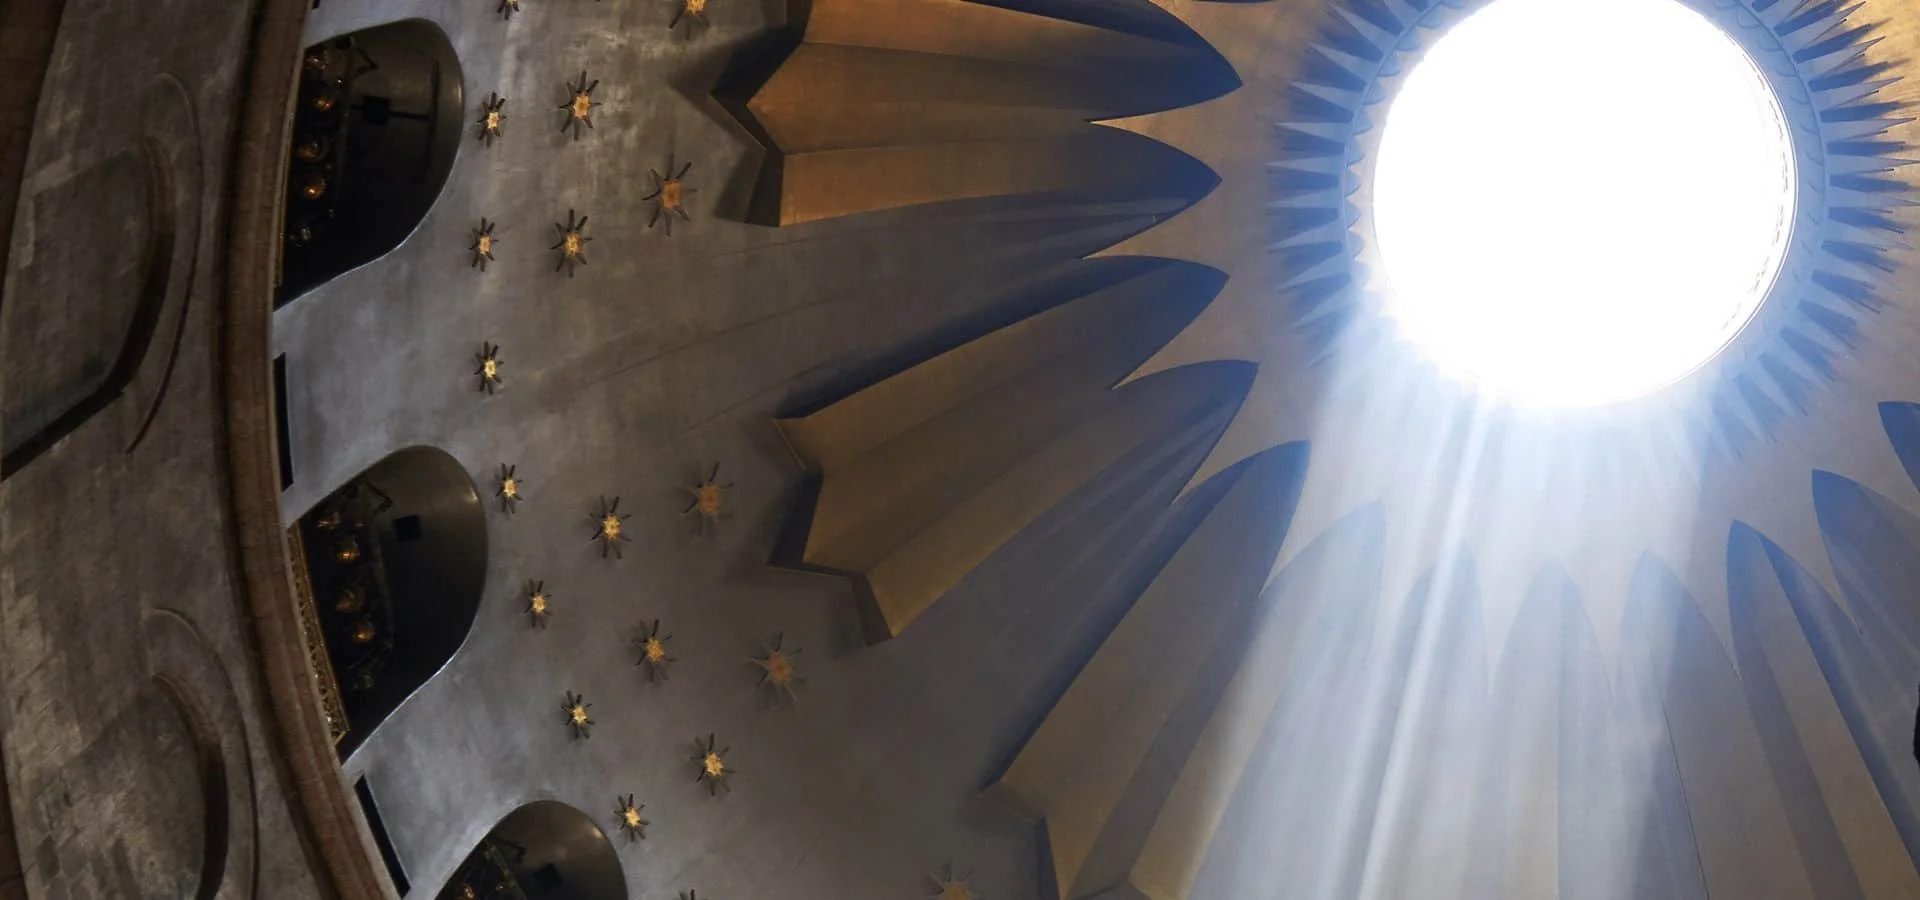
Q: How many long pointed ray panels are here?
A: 12